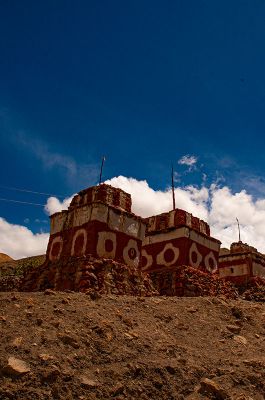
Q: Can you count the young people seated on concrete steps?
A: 0